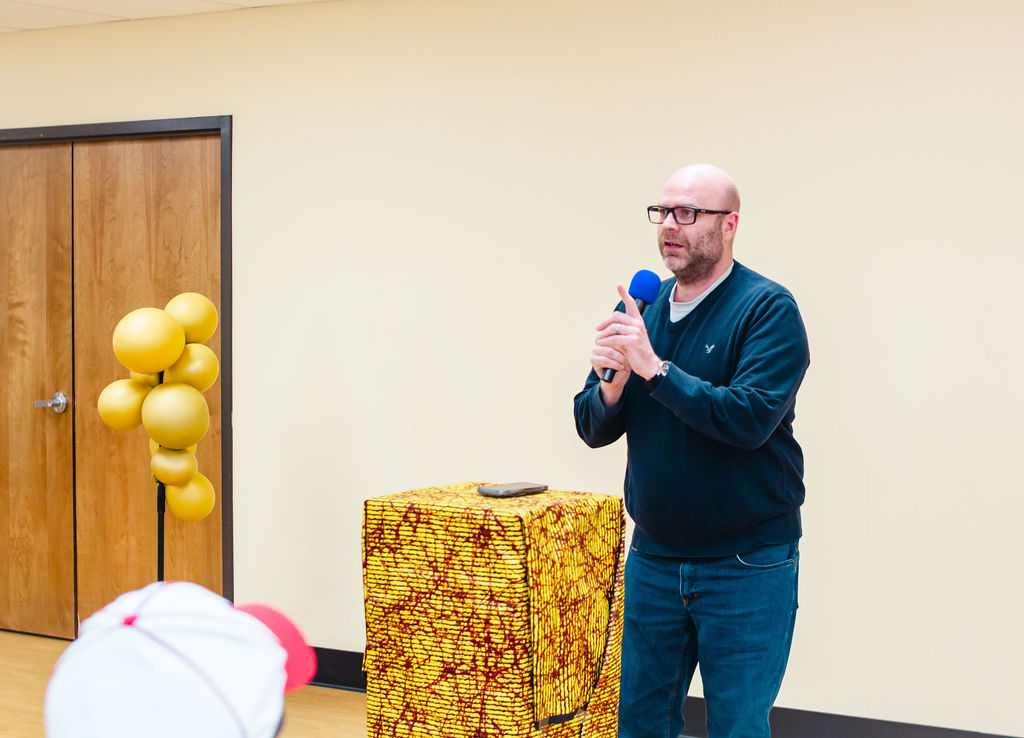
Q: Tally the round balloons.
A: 9